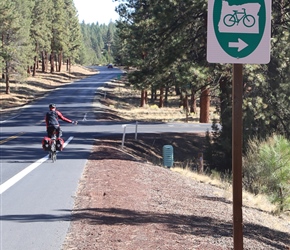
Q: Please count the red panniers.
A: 2